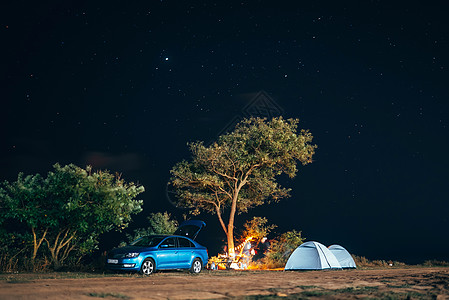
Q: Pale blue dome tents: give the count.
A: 2